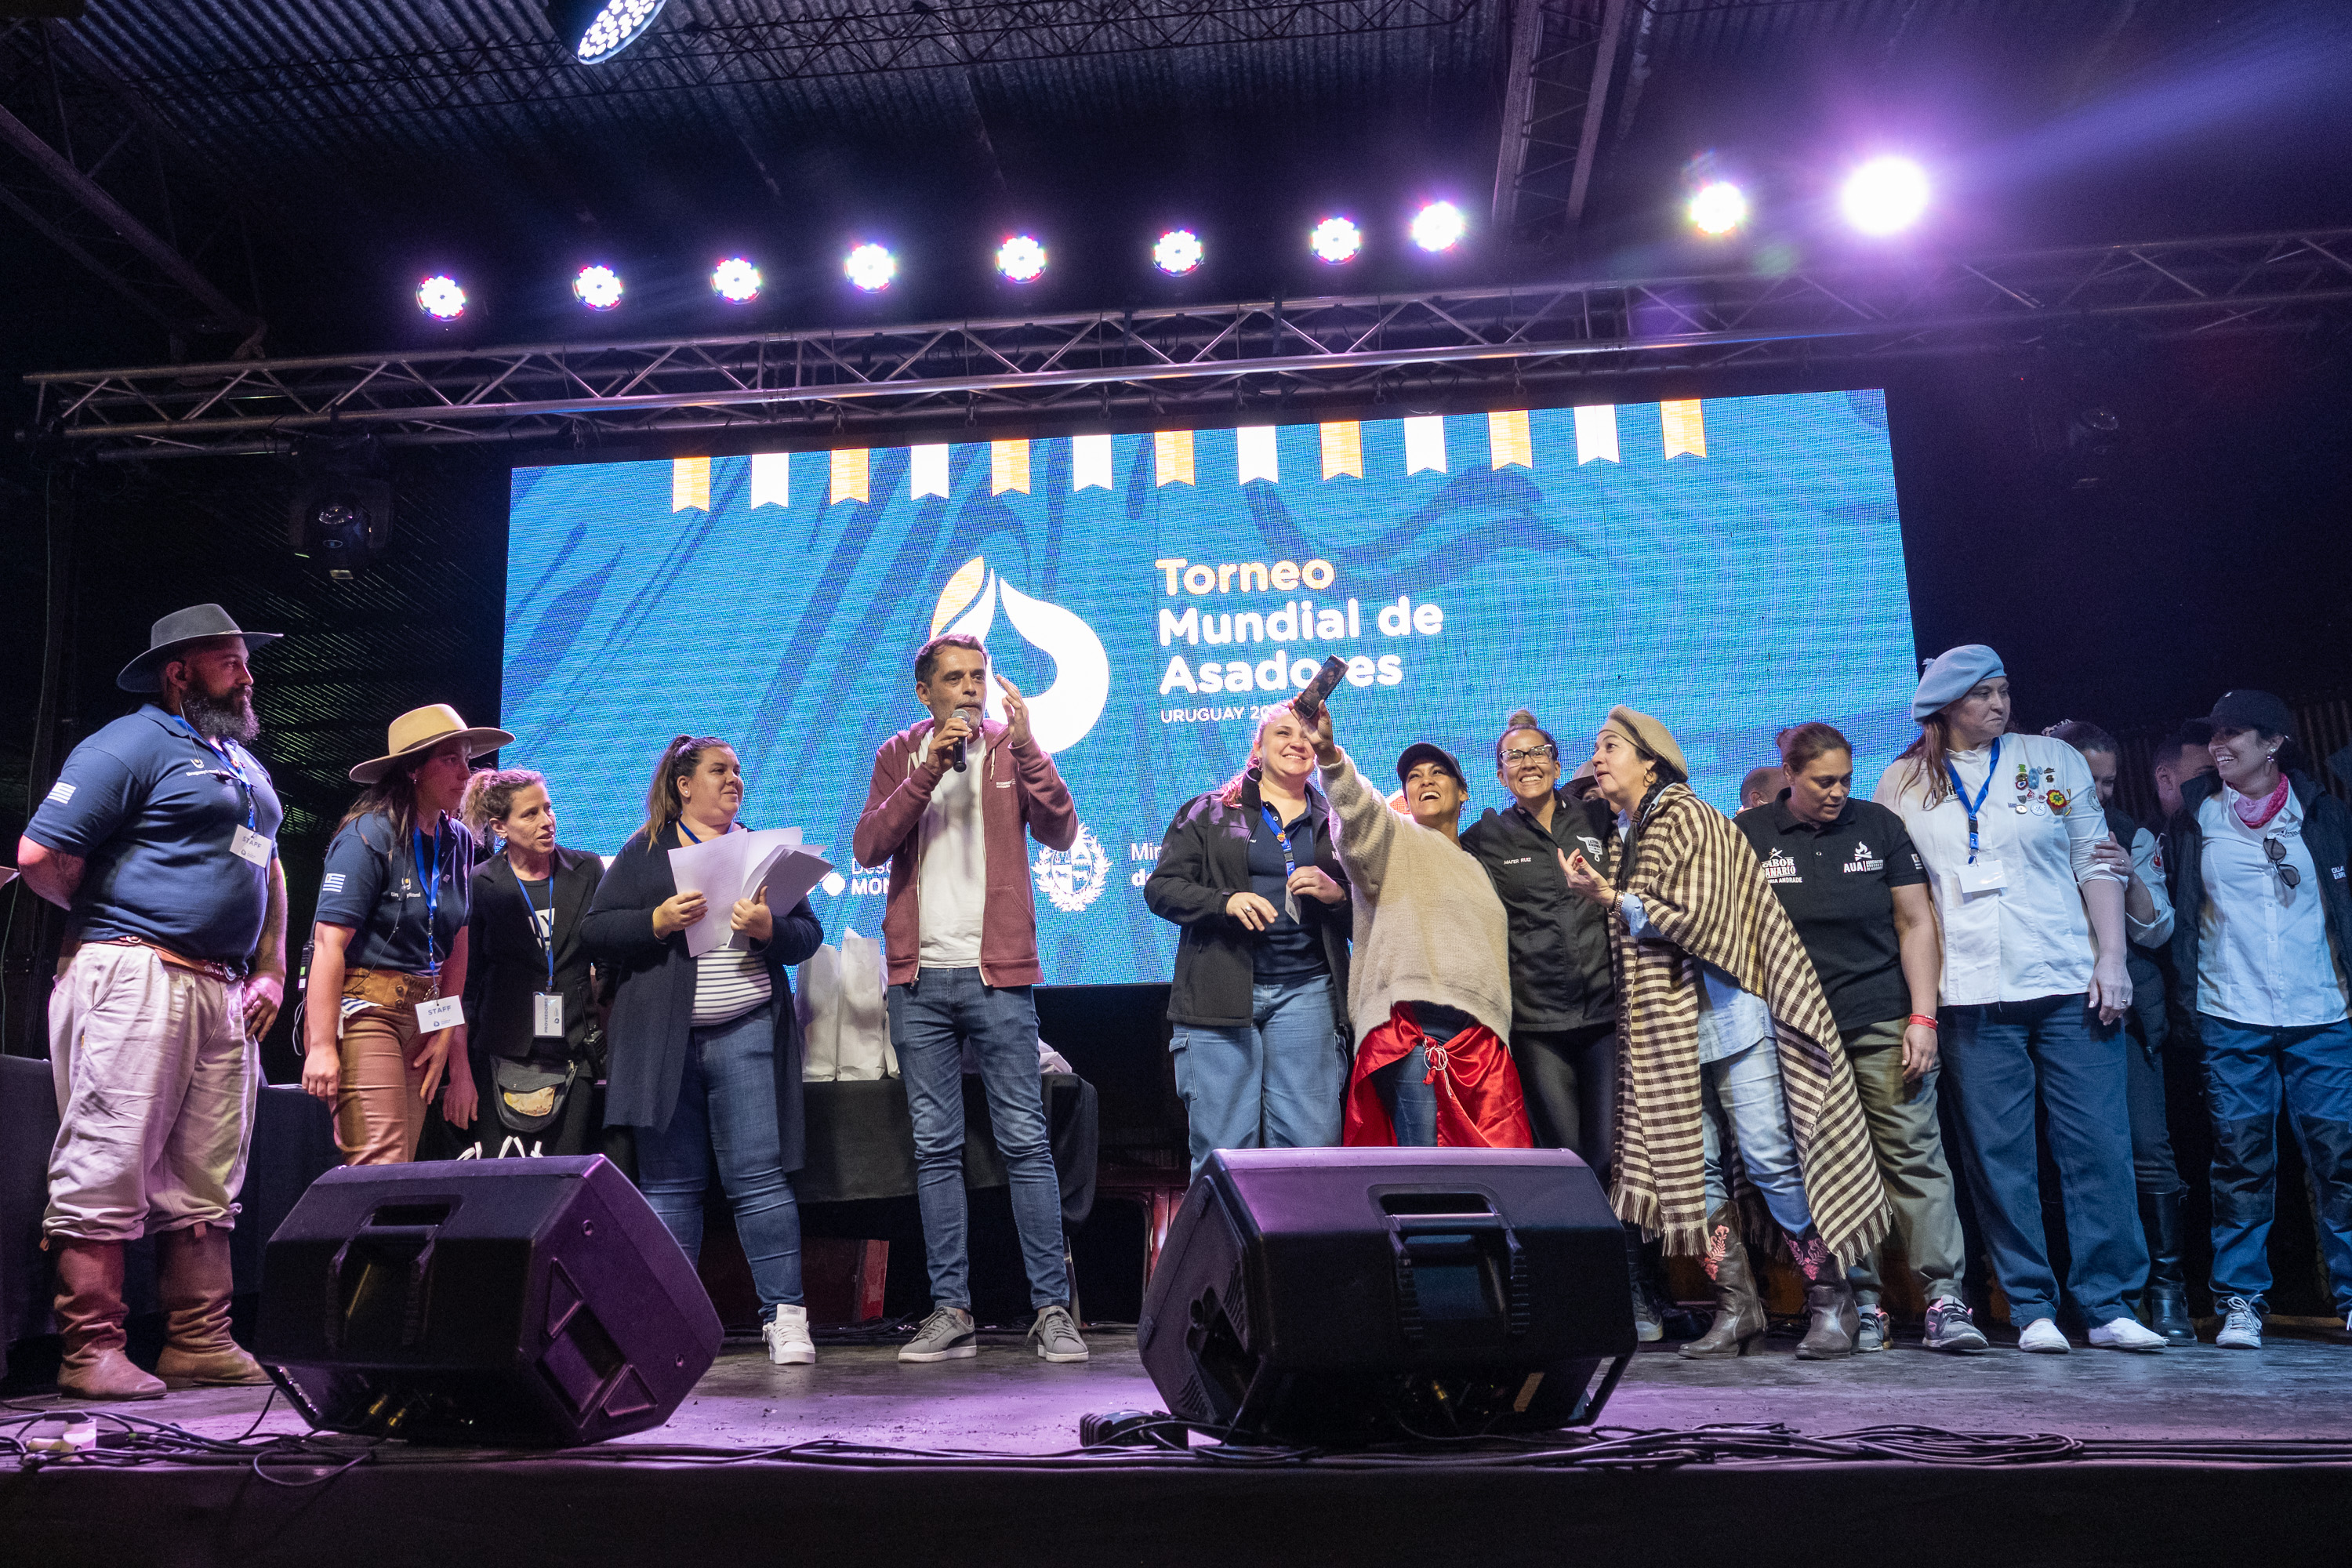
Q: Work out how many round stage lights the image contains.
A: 11